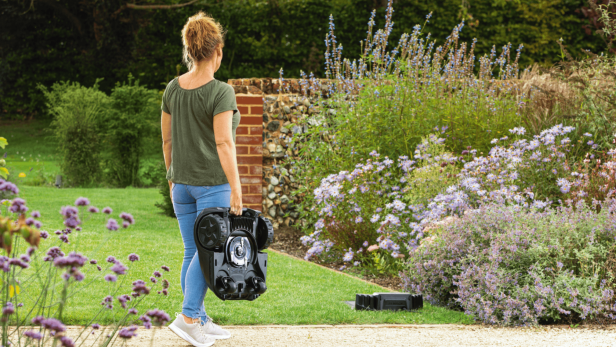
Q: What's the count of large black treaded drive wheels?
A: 2